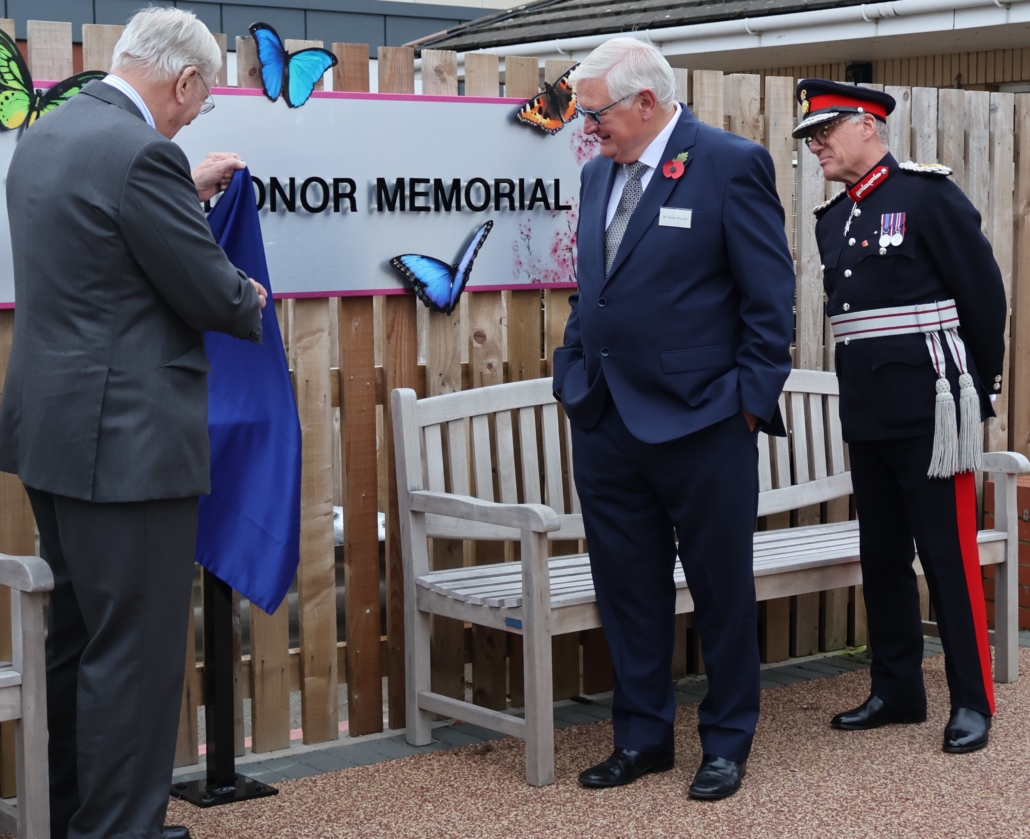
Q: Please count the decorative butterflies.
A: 4